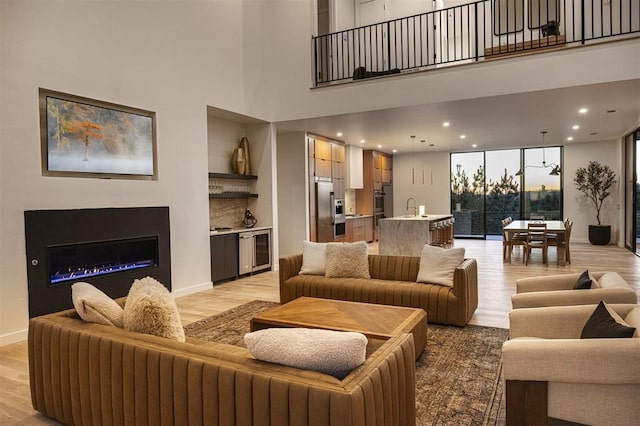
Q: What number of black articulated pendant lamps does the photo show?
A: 1